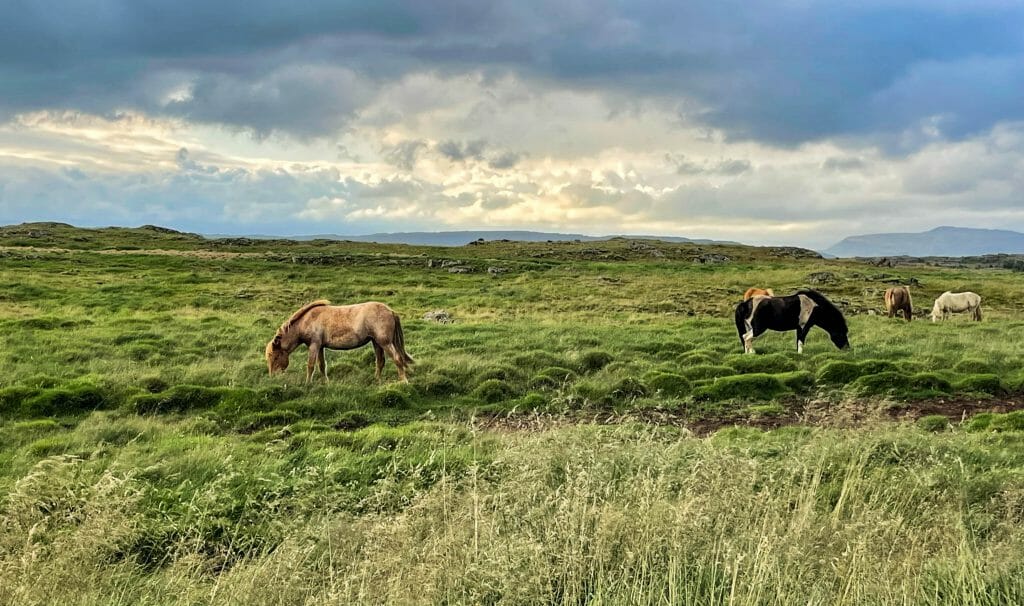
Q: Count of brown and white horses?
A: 4